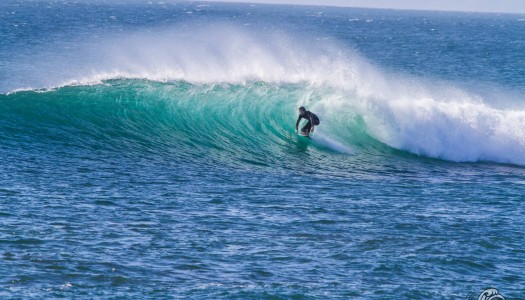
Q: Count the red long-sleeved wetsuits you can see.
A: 0